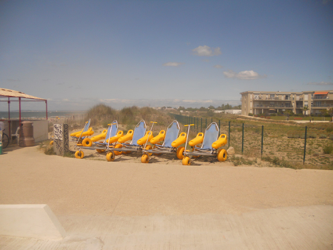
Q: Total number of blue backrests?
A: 5